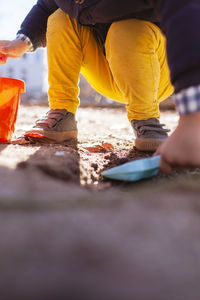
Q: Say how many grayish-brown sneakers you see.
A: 2